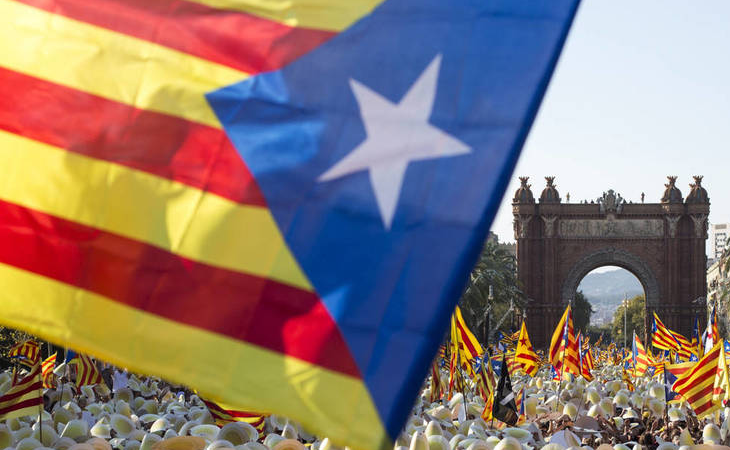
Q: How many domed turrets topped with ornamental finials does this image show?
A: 4